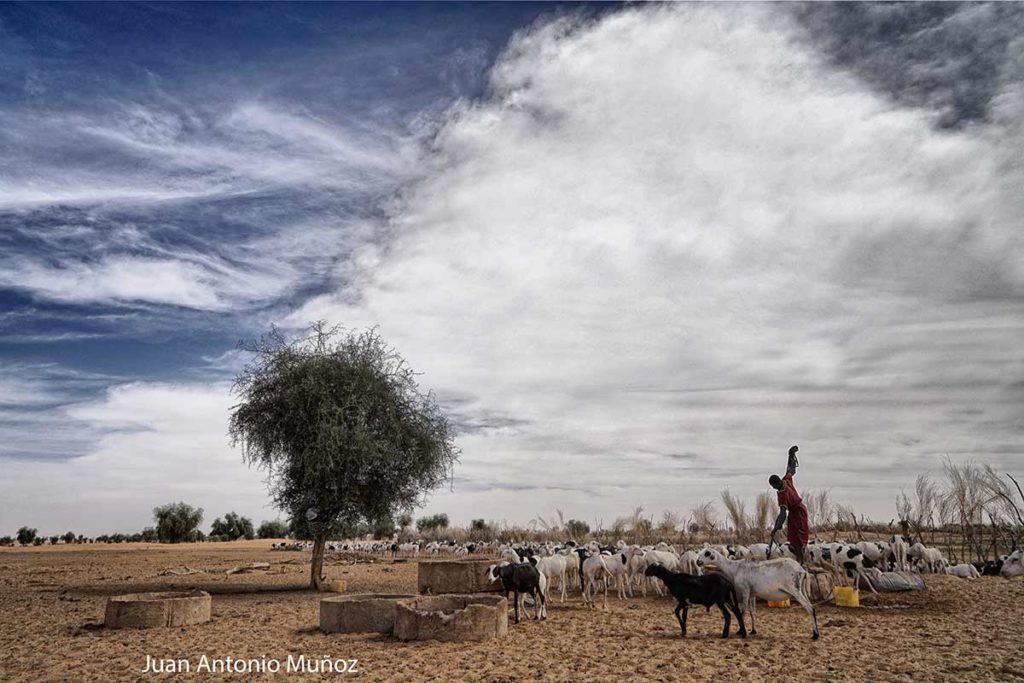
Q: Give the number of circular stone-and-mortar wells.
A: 4